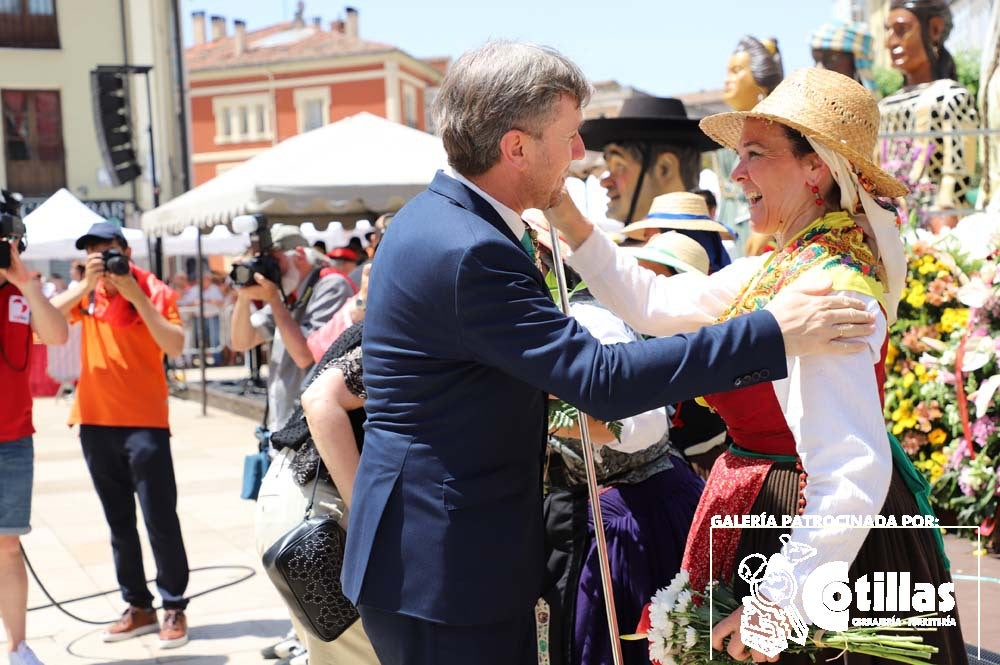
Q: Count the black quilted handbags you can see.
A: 1